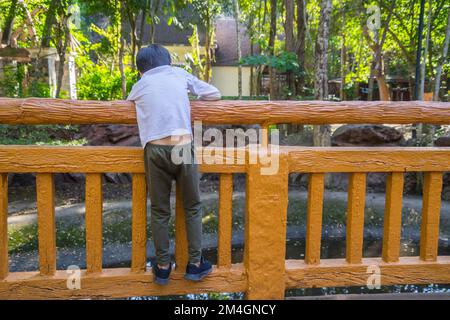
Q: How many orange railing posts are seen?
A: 11